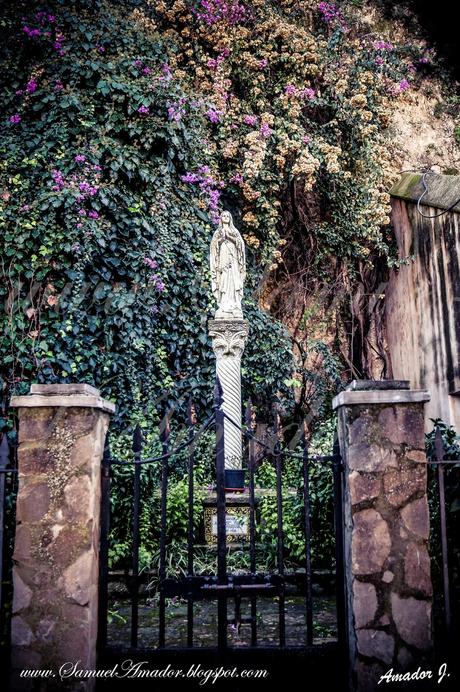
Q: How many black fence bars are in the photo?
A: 11